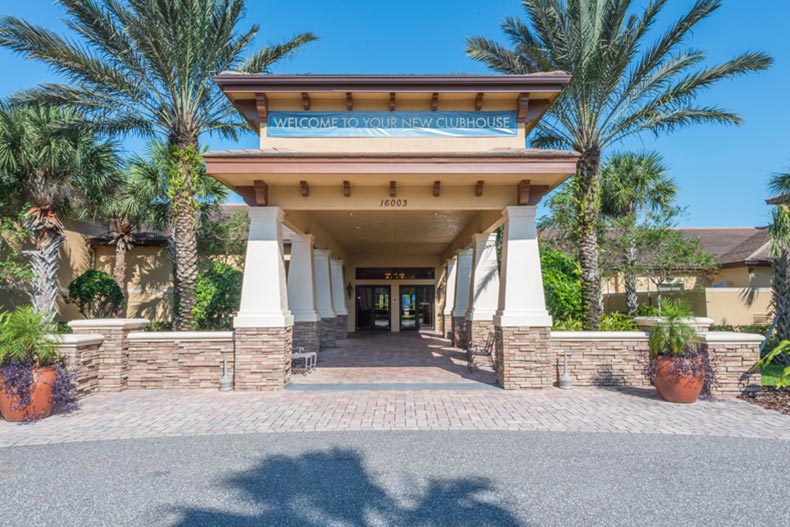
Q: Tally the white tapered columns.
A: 8